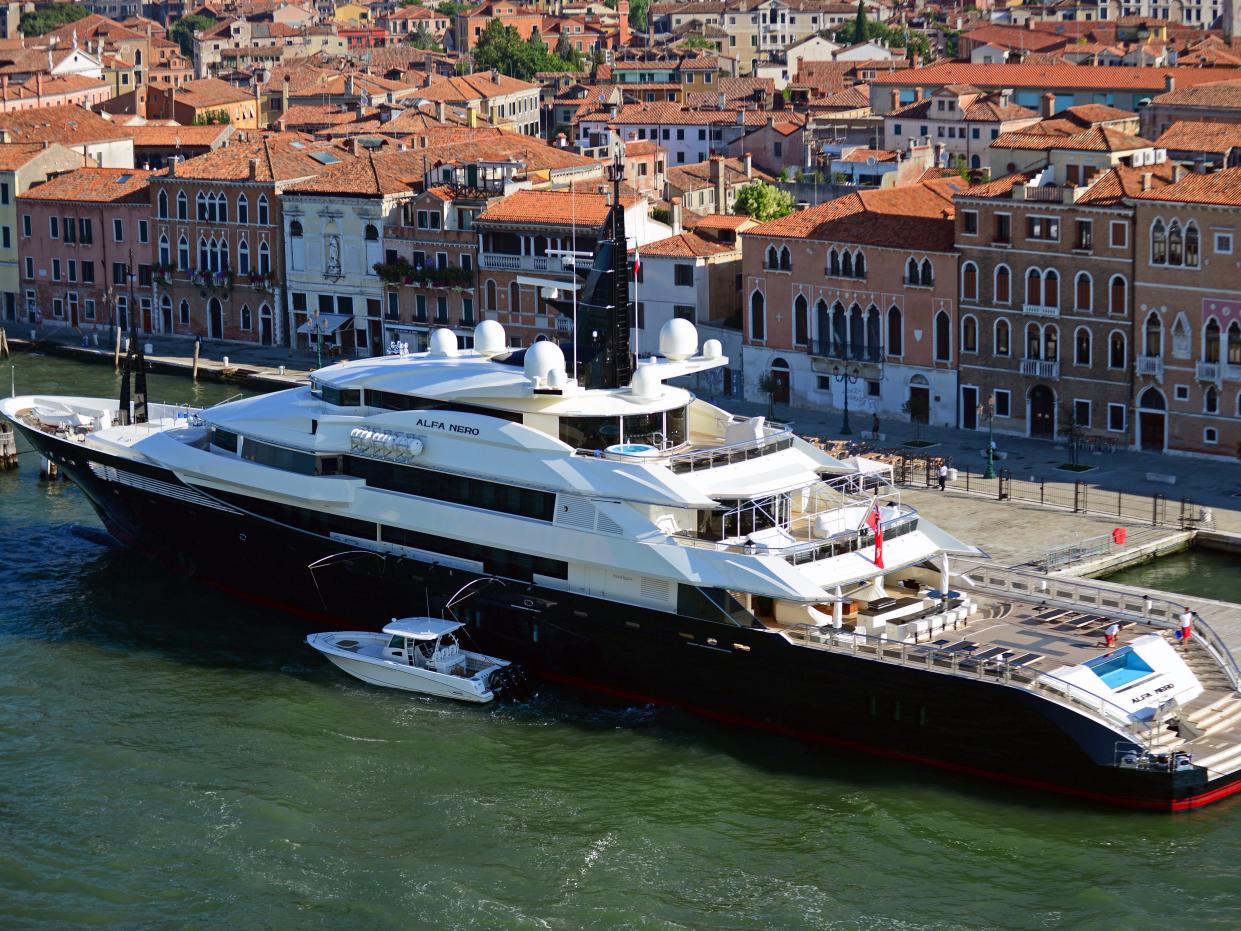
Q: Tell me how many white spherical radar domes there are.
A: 7